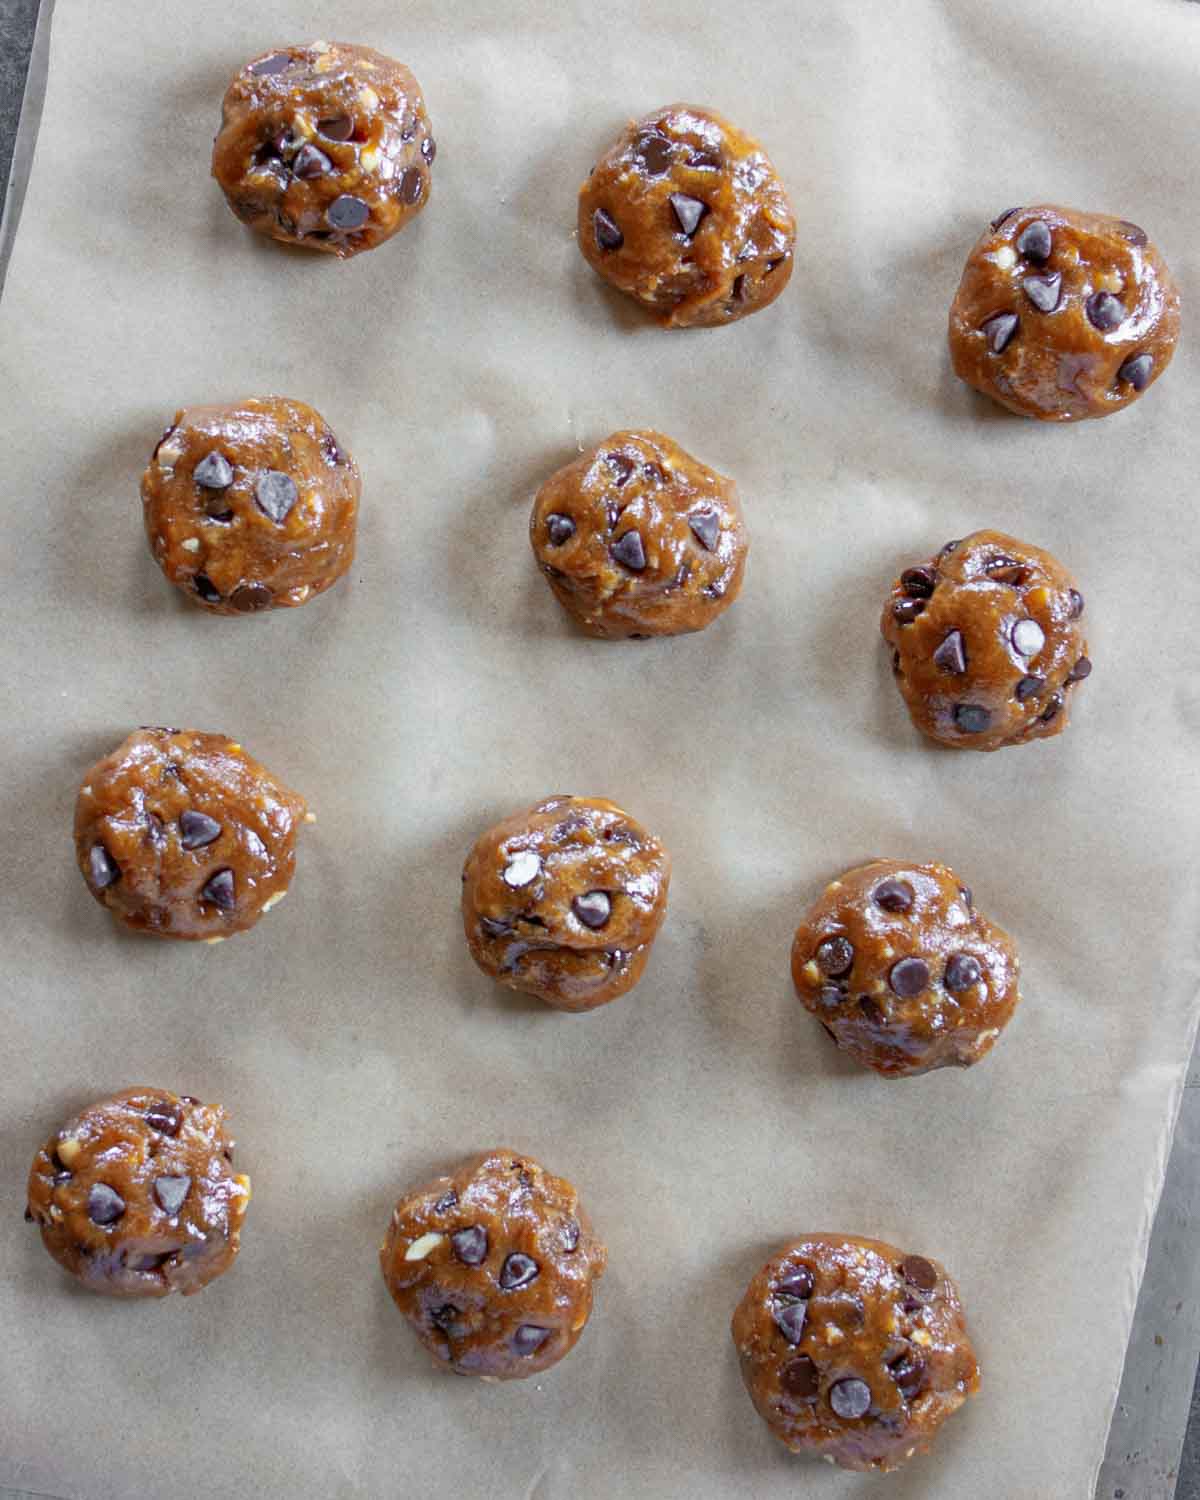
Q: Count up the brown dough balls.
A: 12